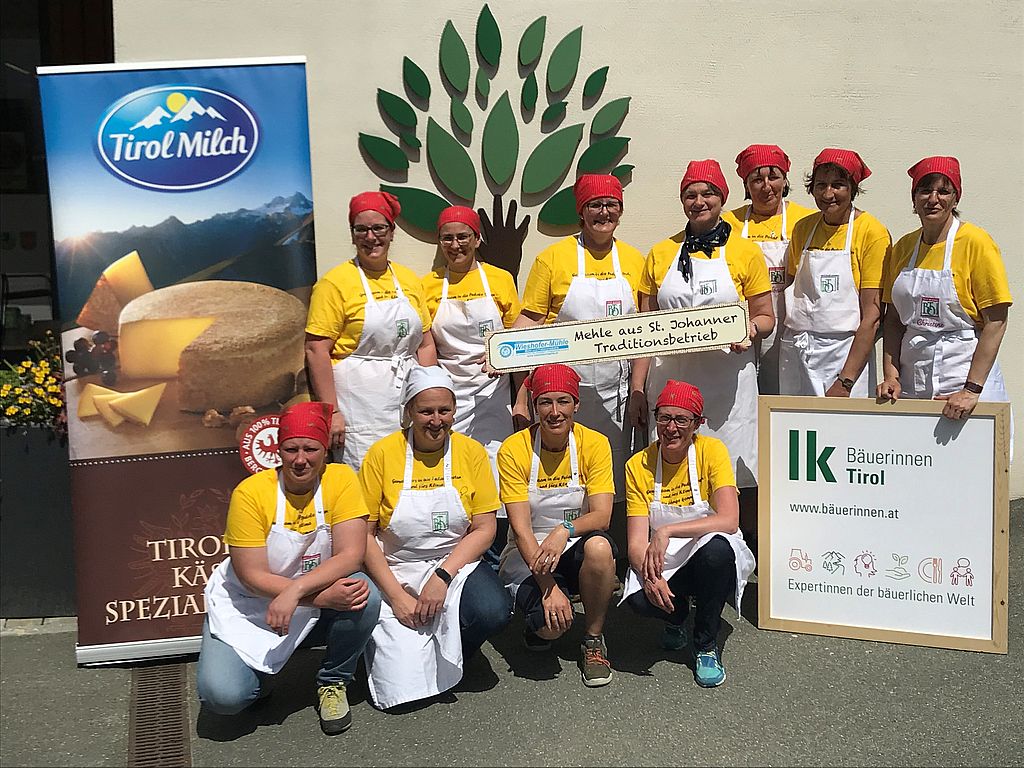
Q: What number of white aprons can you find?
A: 11